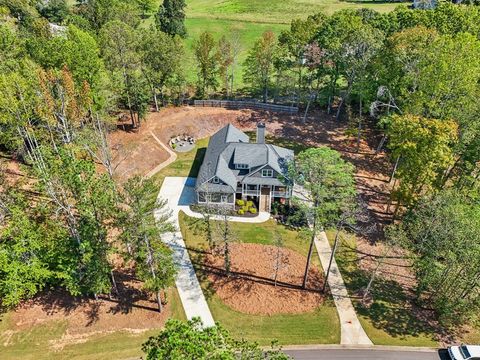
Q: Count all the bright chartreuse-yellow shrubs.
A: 5